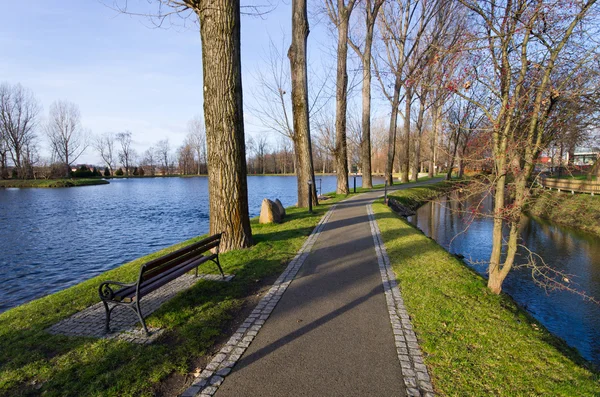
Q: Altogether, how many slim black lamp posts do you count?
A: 3